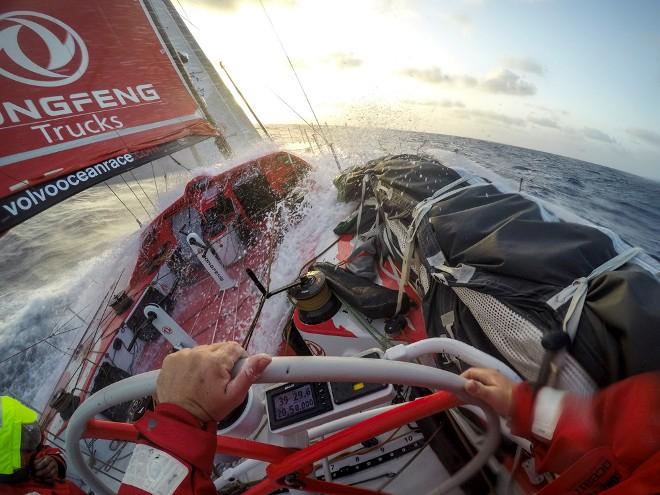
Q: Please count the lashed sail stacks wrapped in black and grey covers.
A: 1